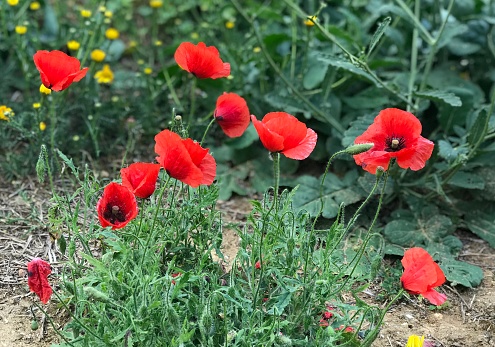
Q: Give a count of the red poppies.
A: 10